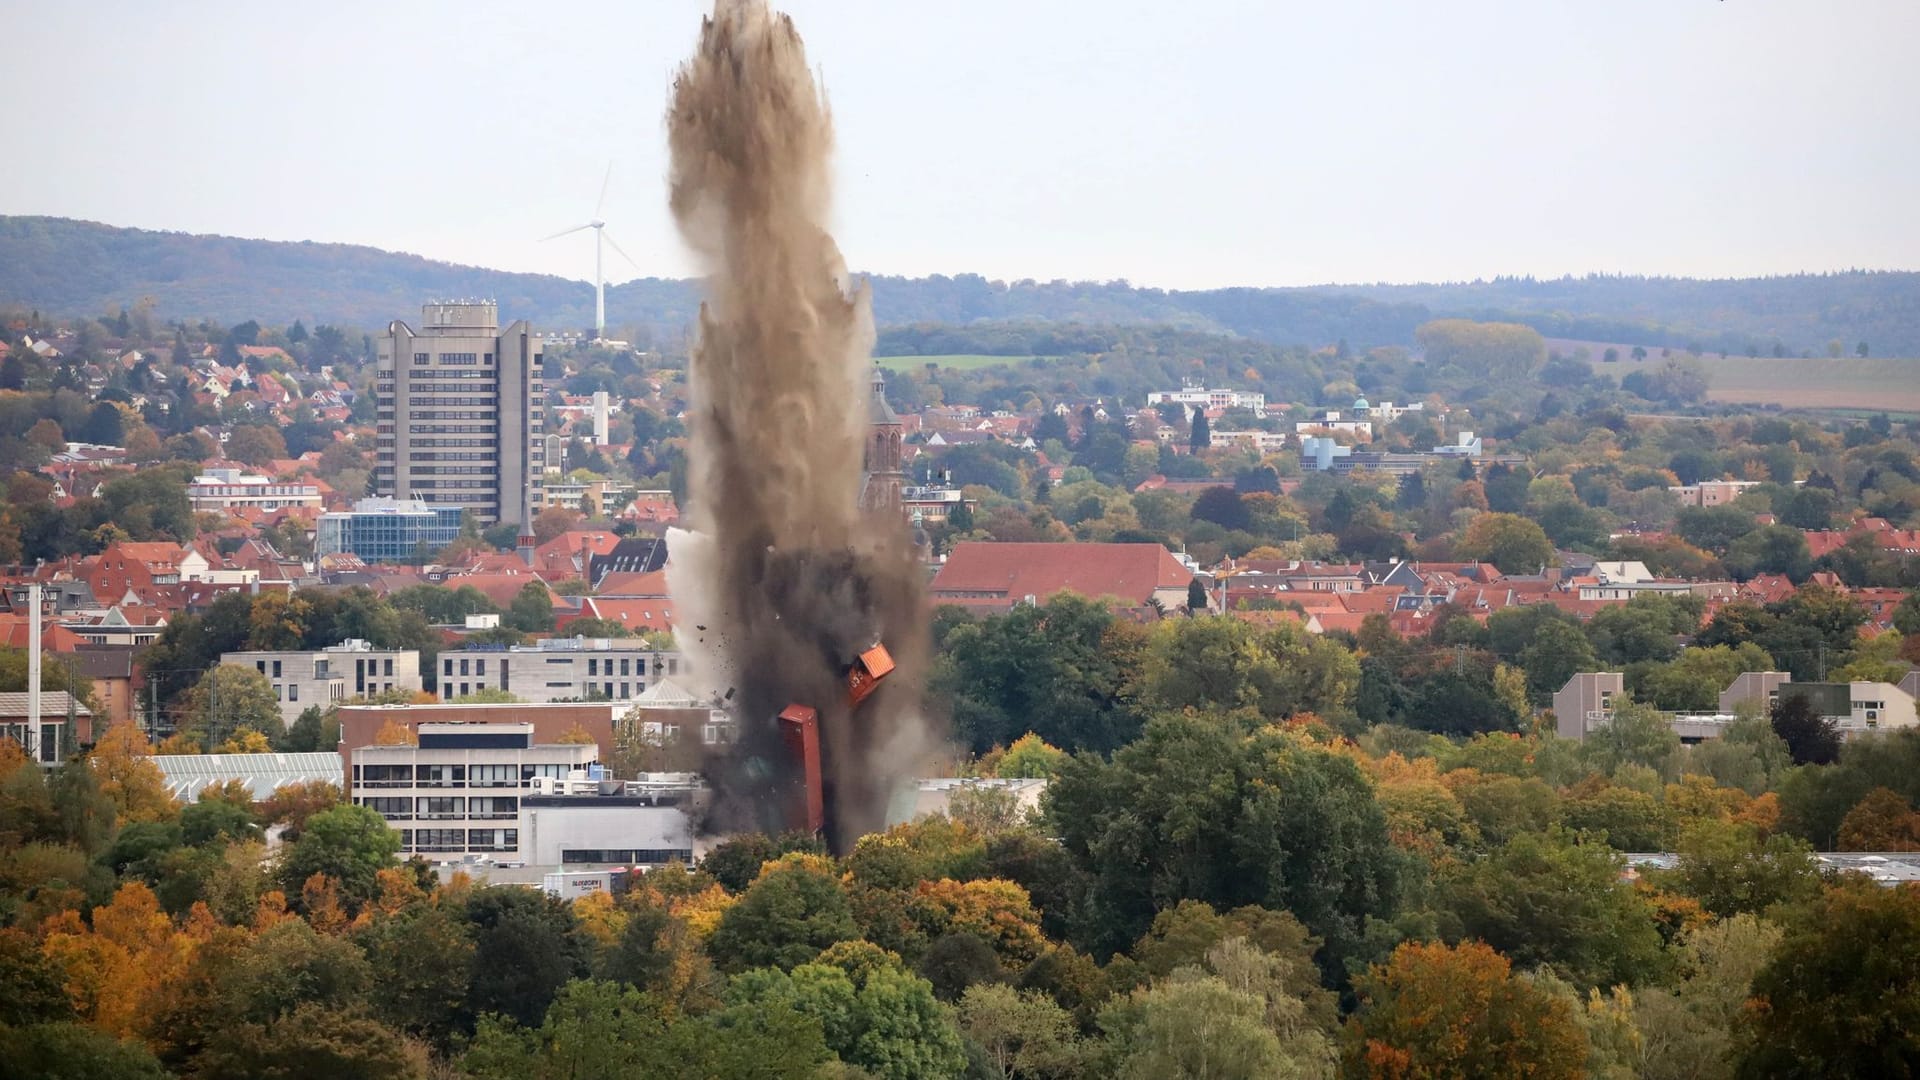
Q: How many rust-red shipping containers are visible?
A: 2